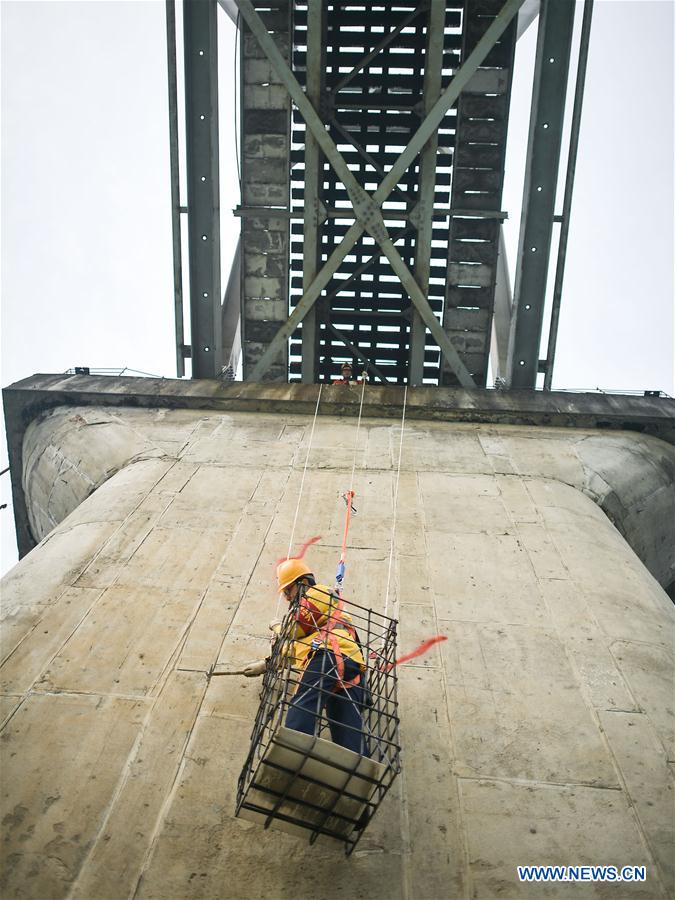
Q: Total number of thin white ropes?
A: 3